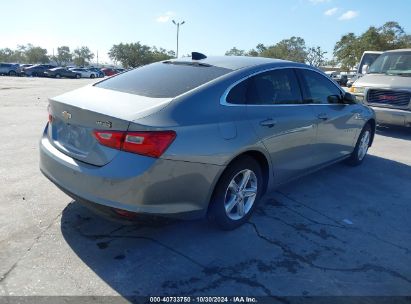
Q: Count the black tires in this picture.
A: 2